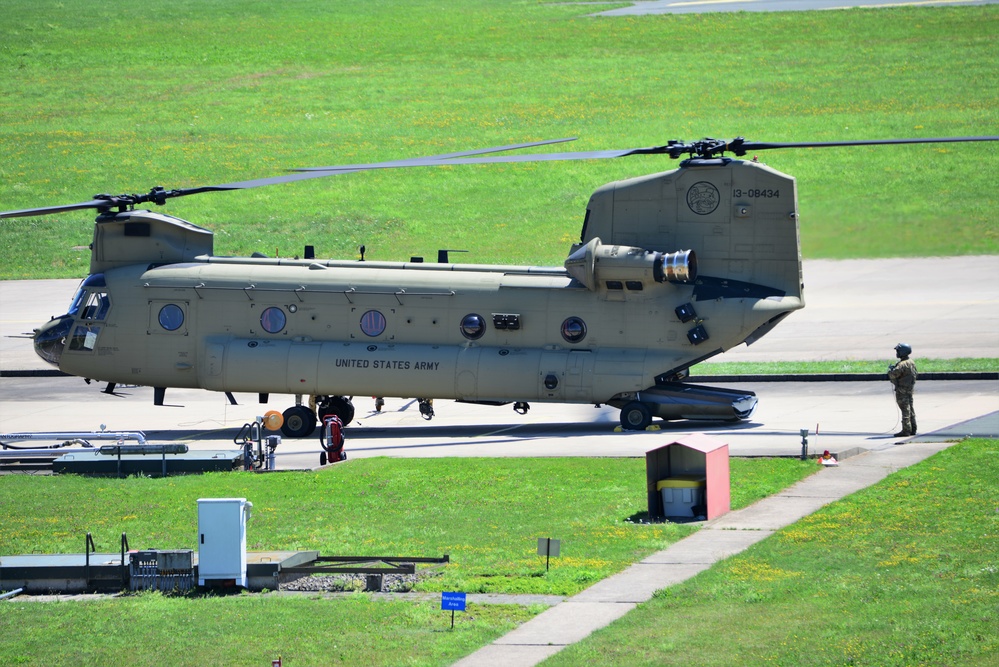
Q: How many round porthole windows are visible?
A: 5